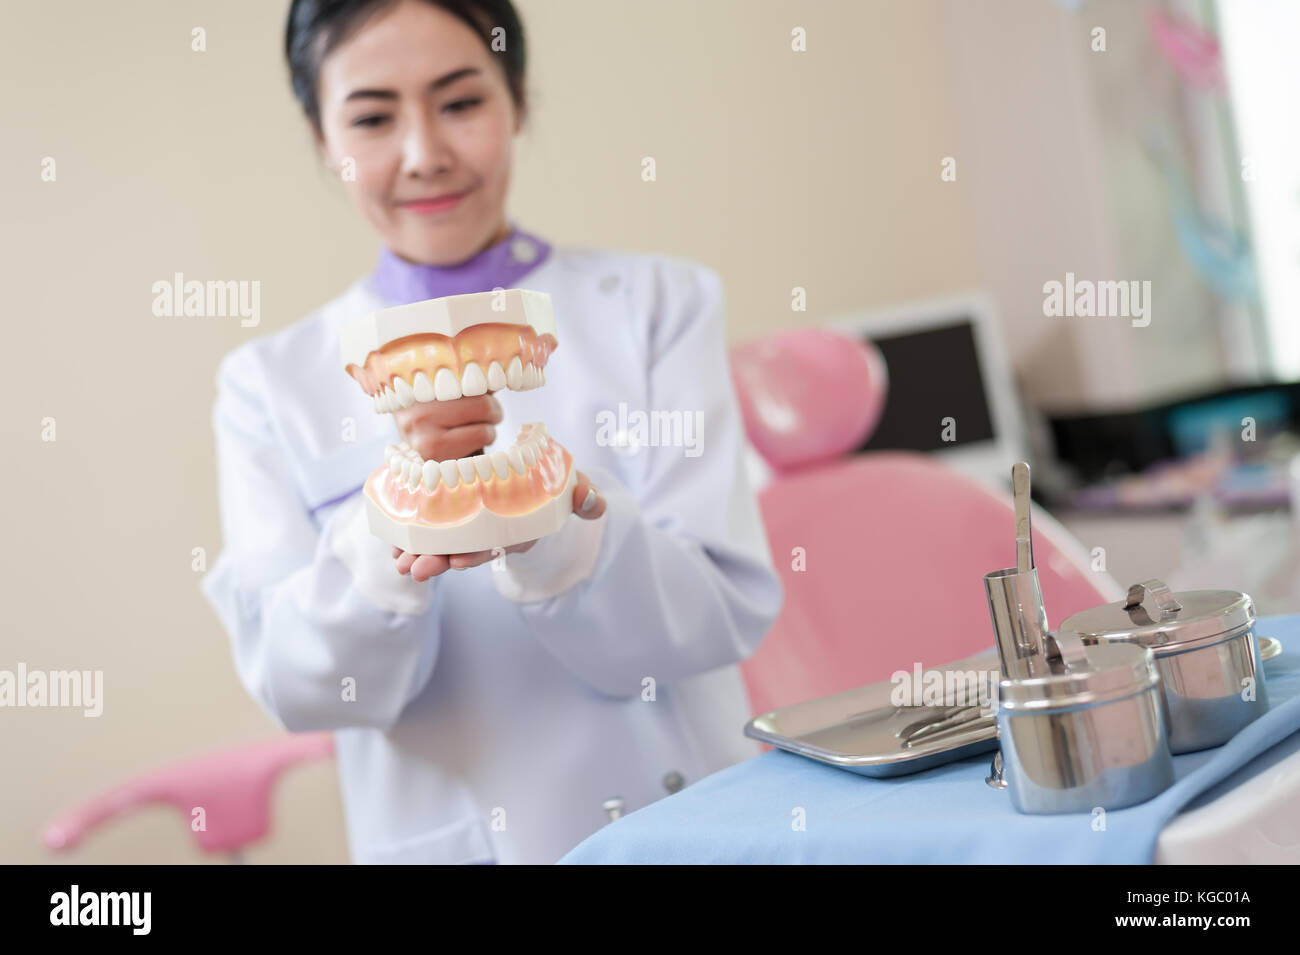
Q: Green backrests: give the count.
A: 0